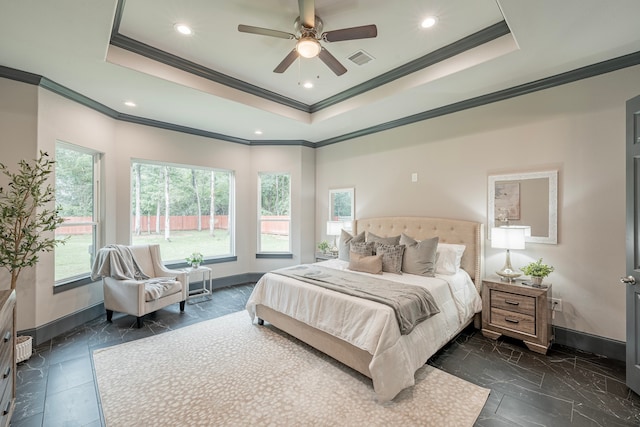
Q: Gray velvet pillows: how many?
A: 3